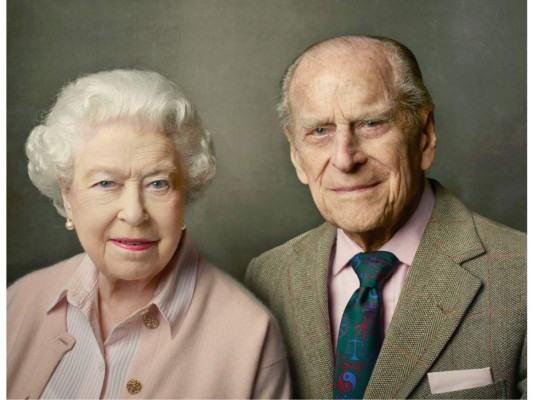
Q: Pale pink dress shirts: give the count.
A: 1